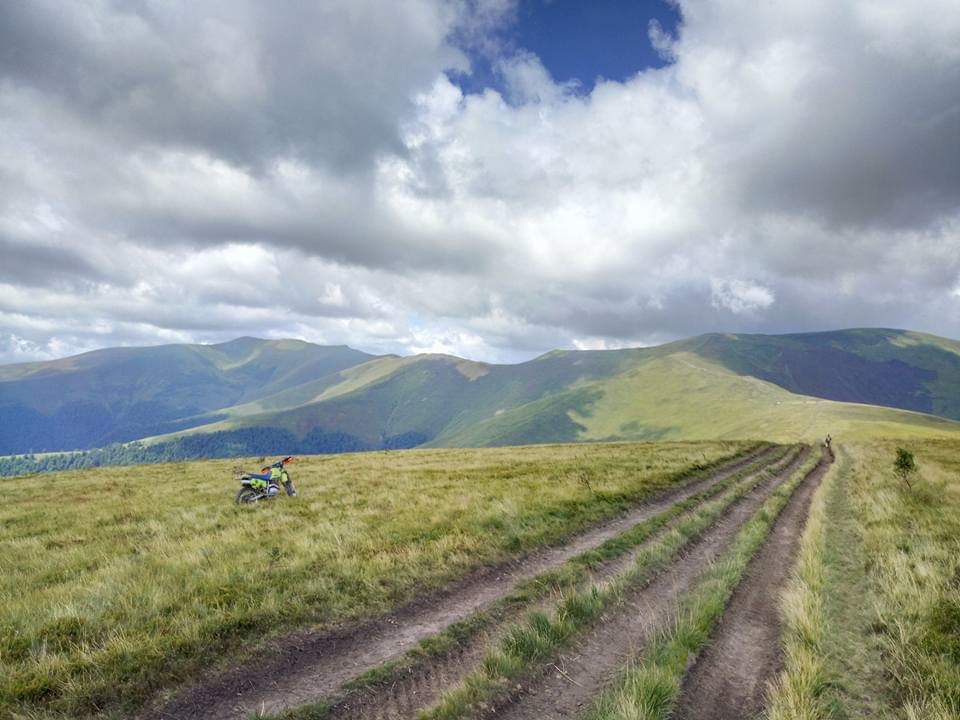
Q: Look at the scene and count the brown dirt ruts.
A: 4